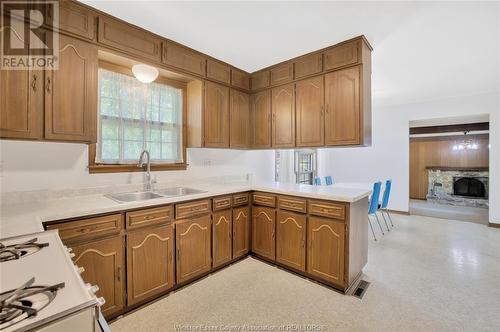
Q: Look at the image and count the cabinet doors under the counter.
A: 8